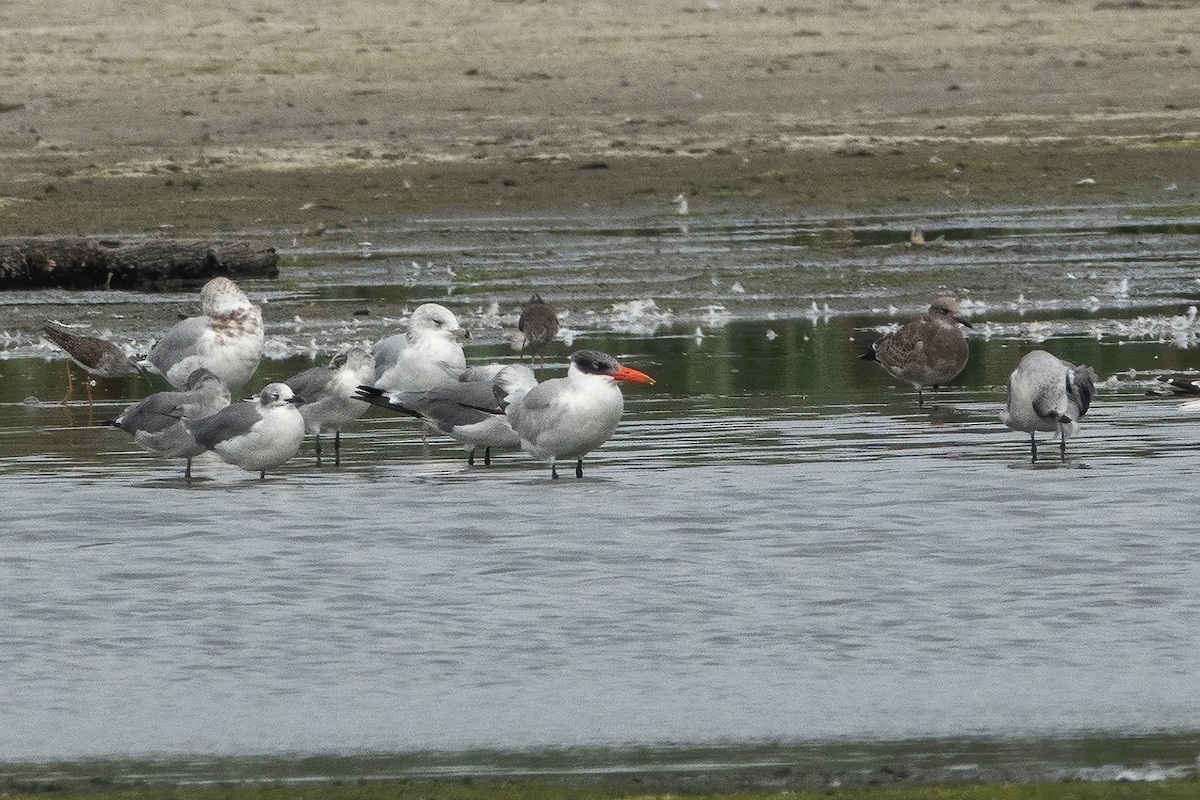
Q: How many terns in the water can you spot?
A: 1